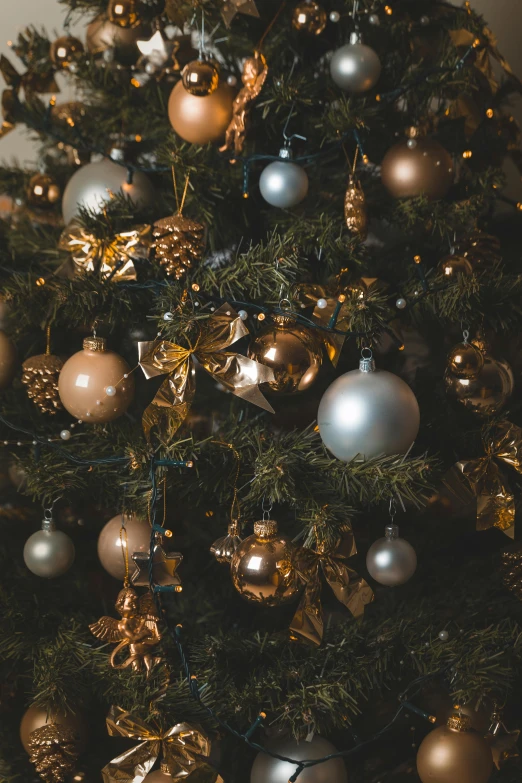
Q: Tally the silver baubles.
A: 7